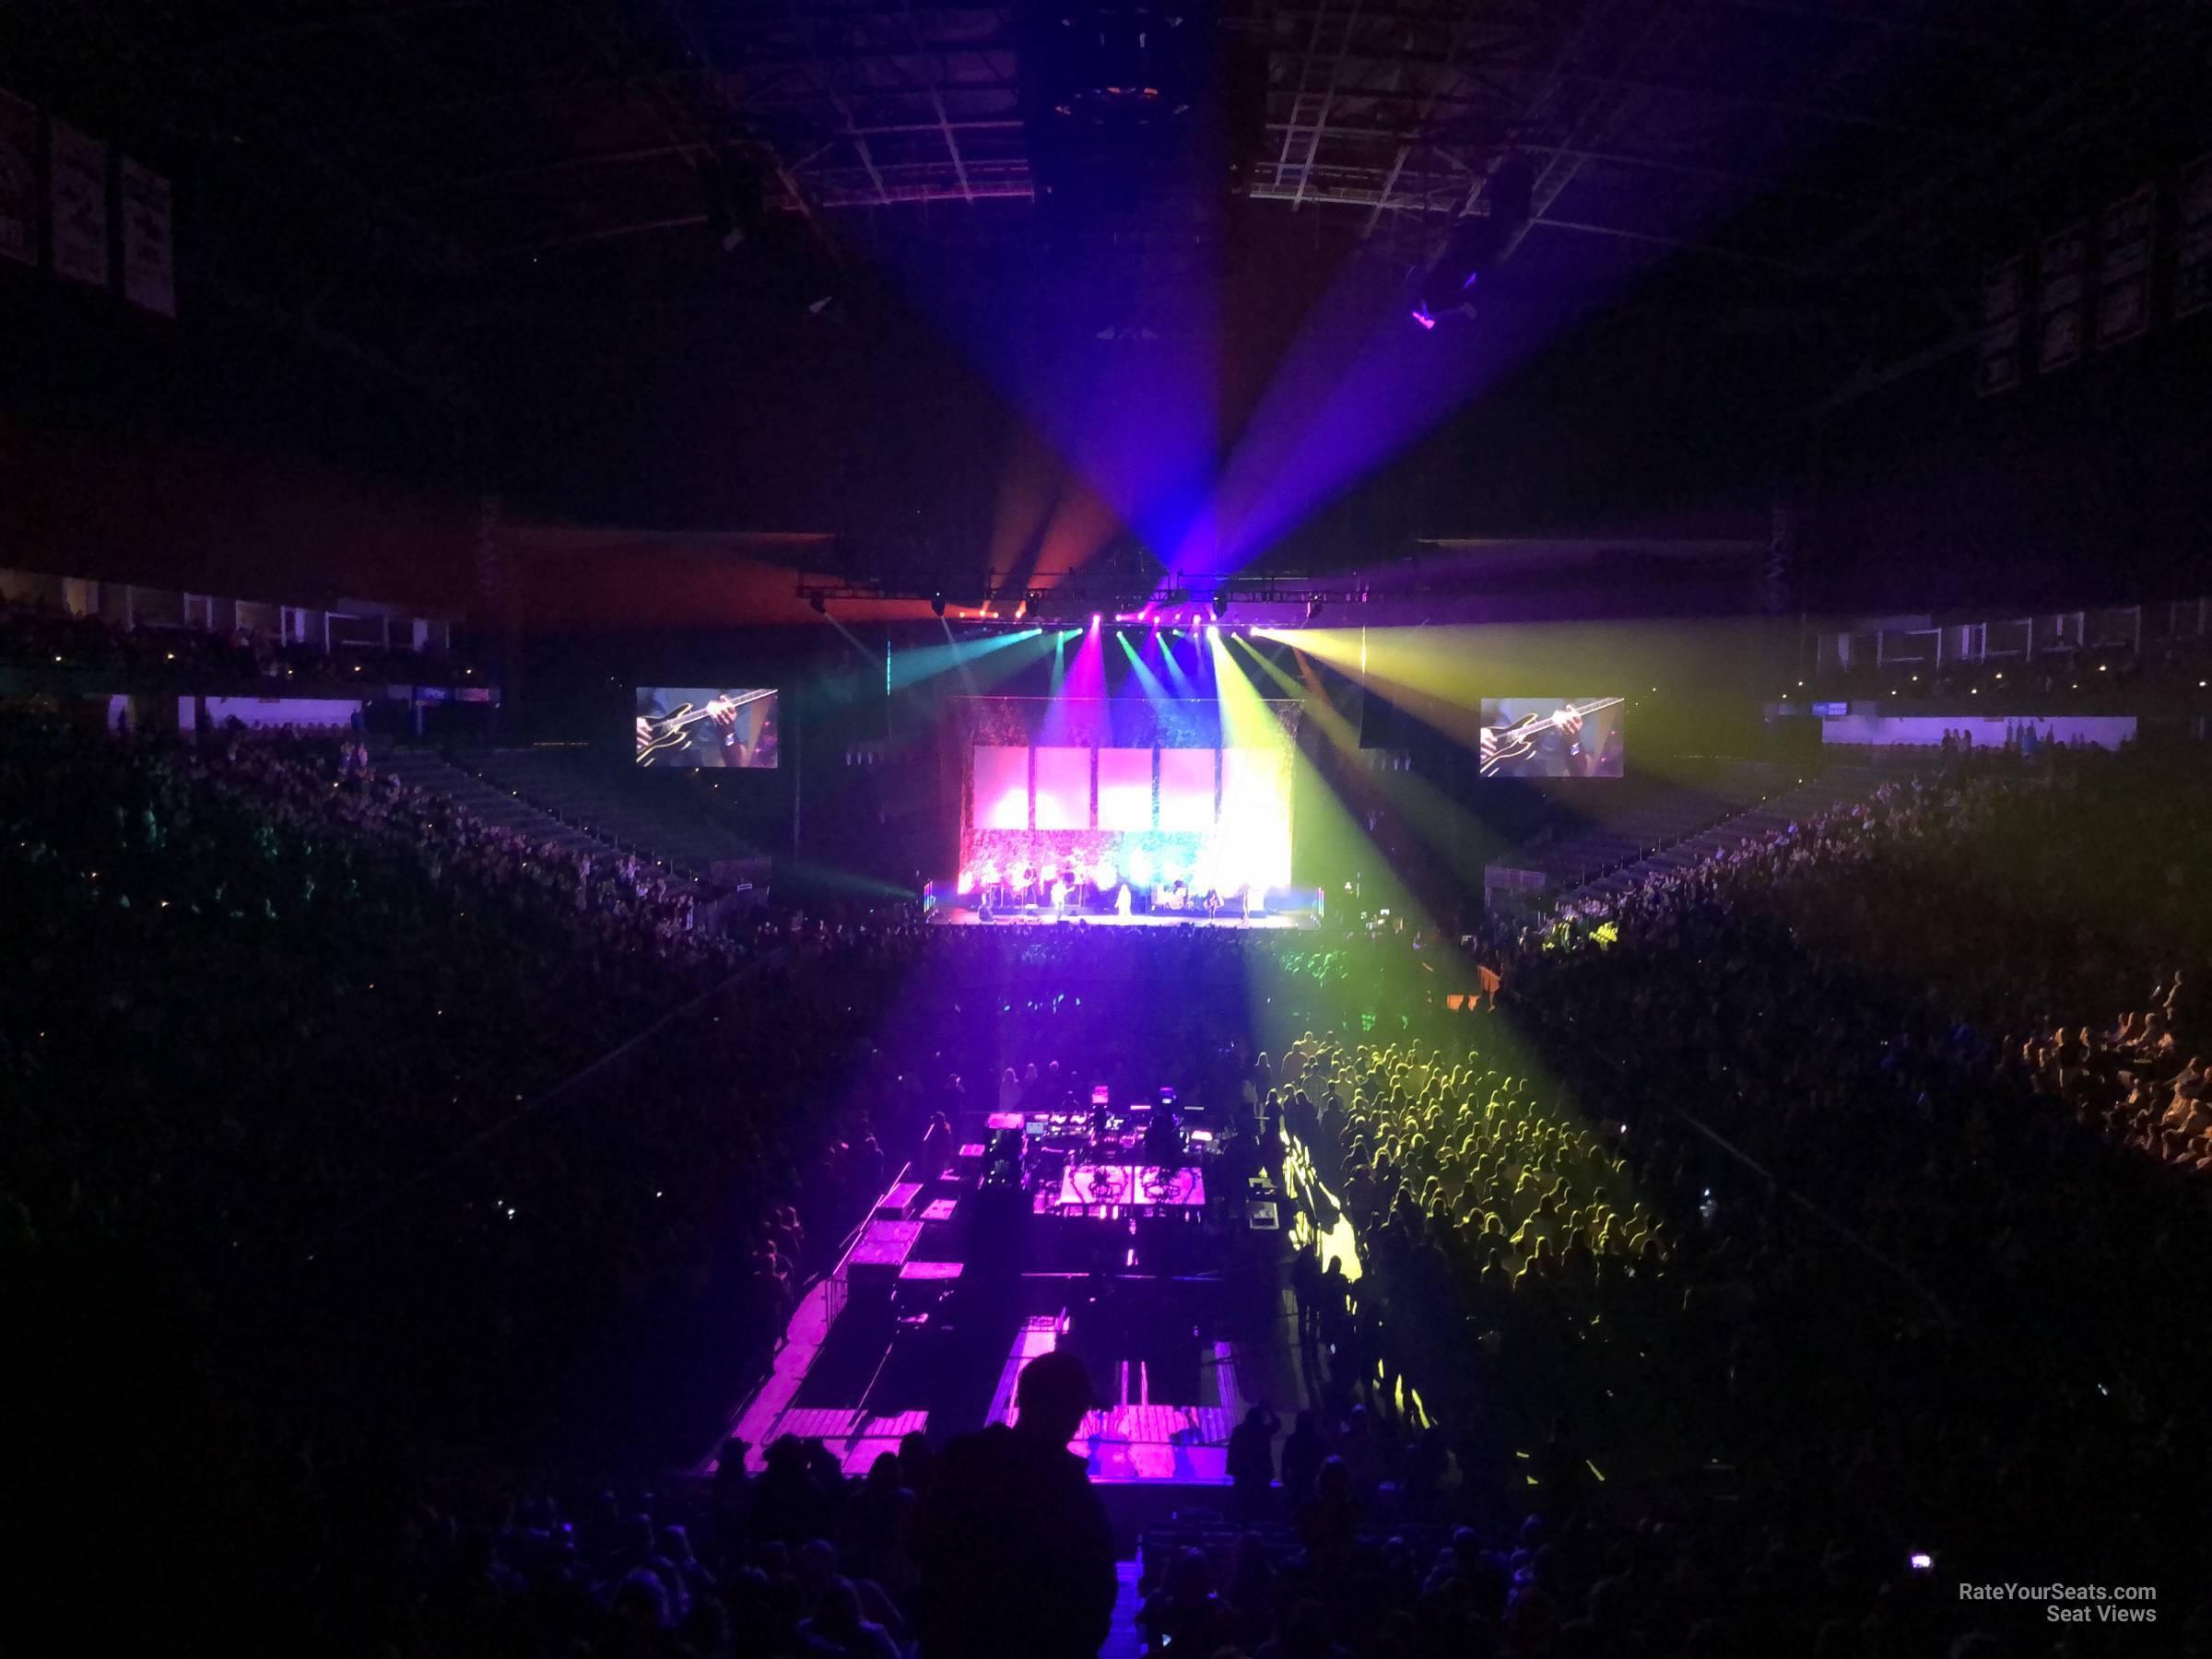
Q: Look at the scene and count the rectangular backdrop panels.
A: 5